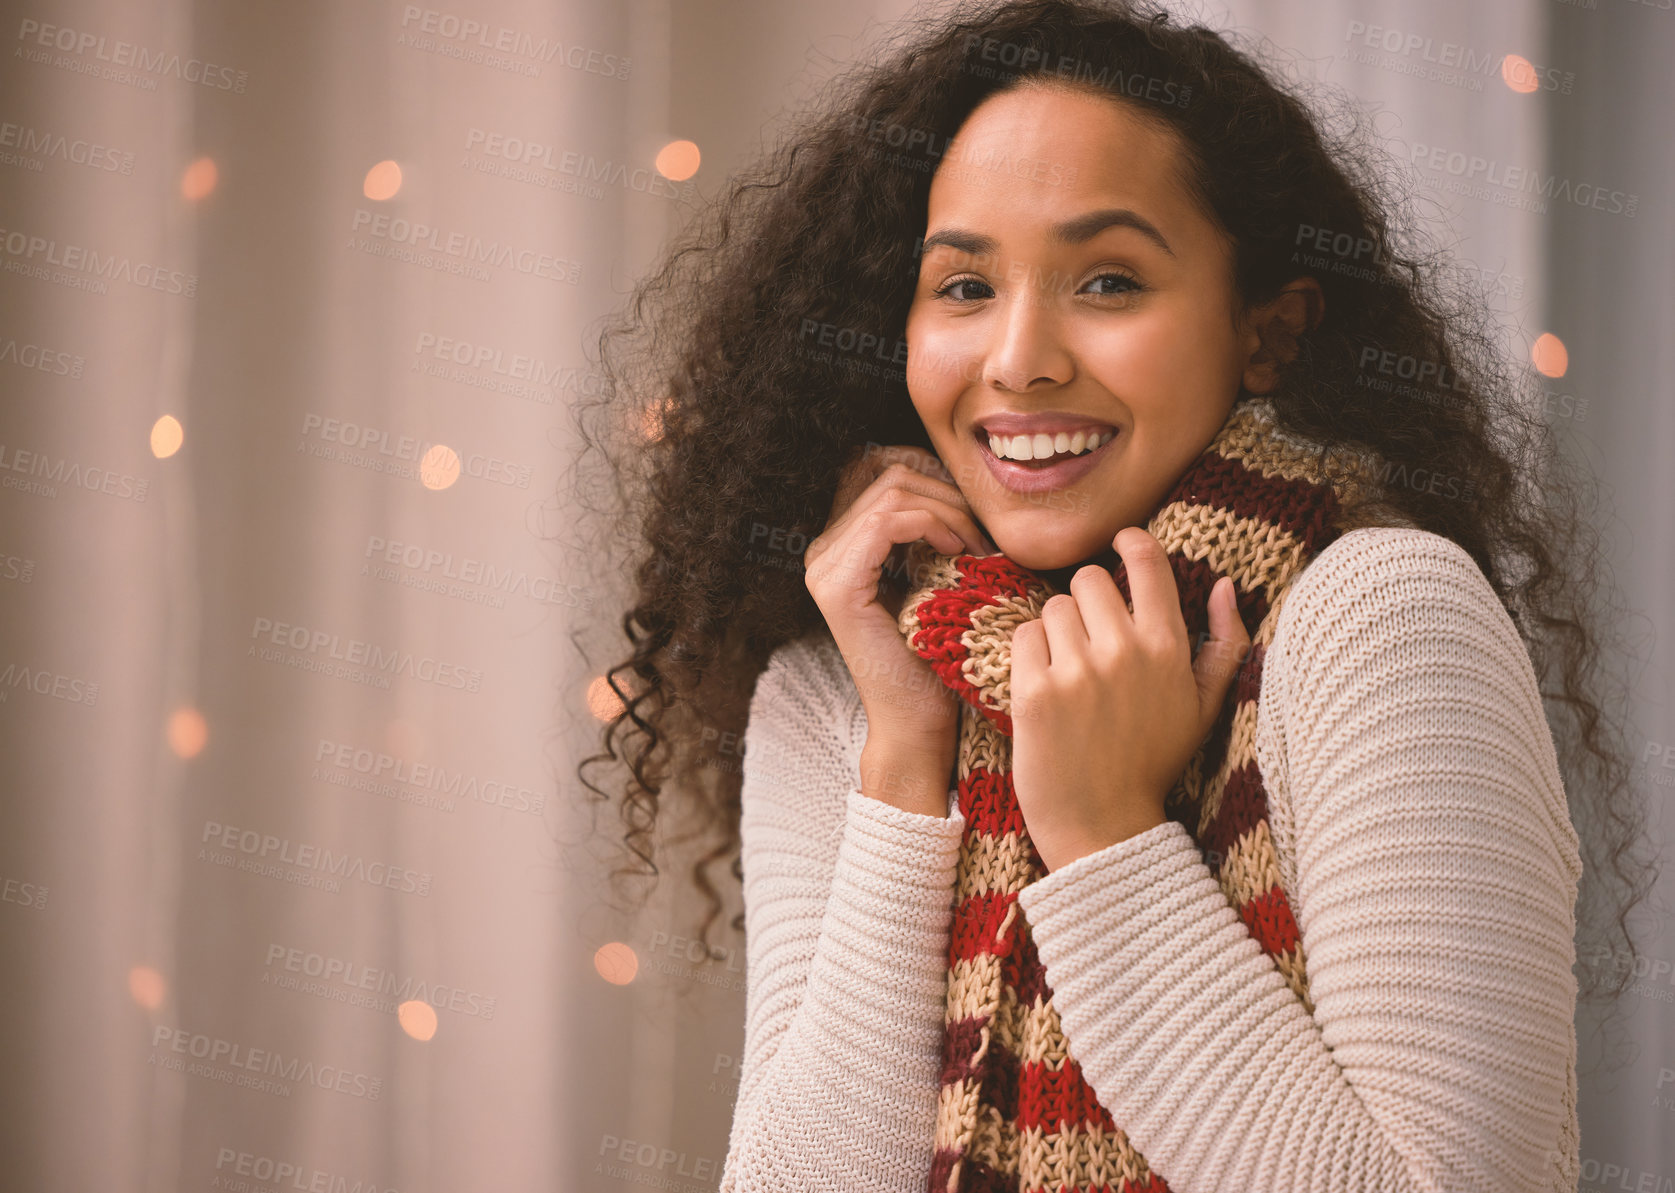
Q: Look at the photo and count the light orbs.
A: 13